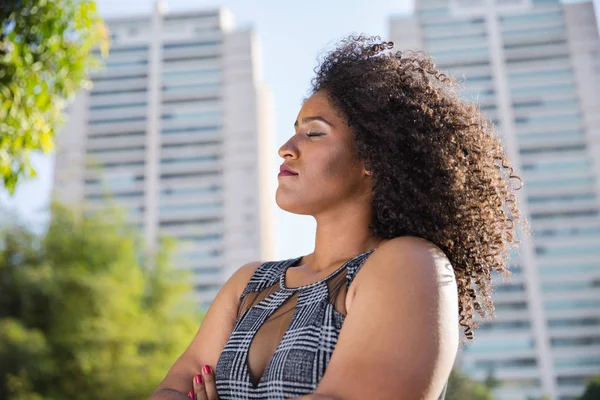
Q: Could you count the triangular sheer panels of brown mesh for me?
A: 3